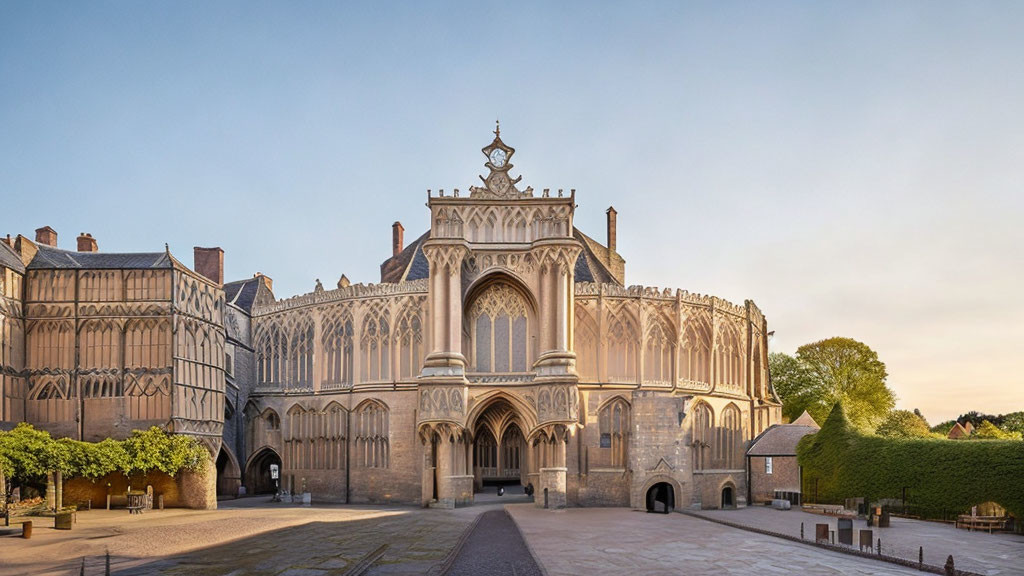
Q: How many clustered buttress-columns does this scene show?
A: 2